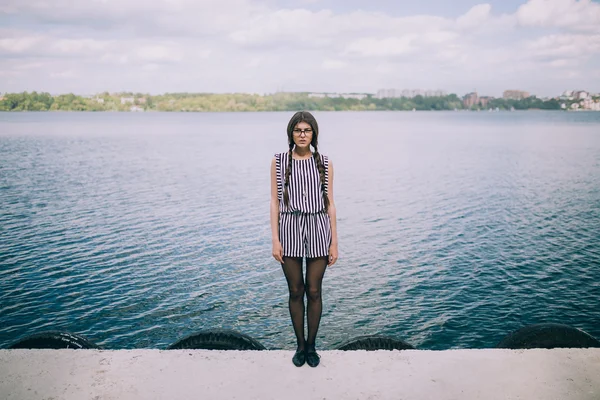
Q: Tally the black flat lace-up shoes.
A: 2